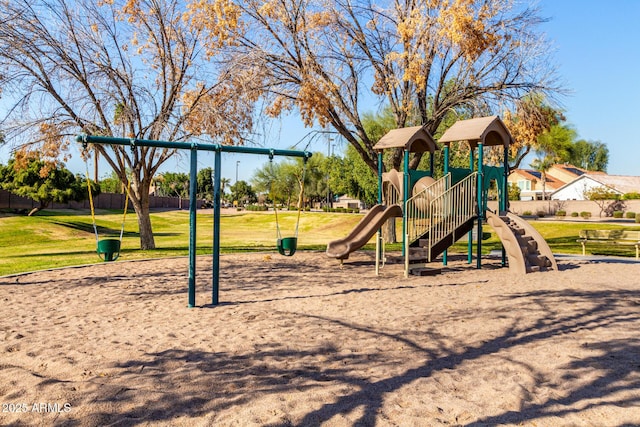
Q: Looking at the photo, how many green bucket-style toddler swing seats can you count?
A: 2